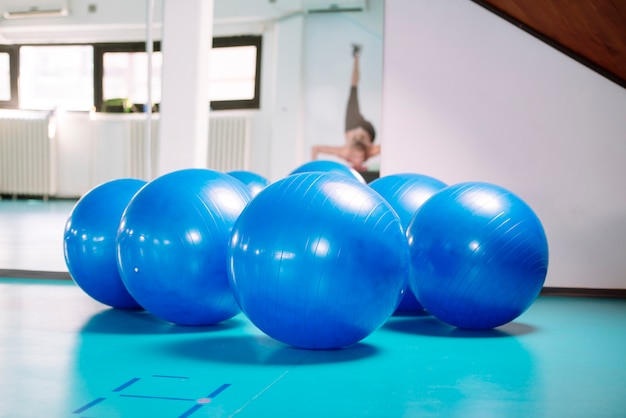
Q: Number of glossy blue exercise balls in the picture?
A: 7